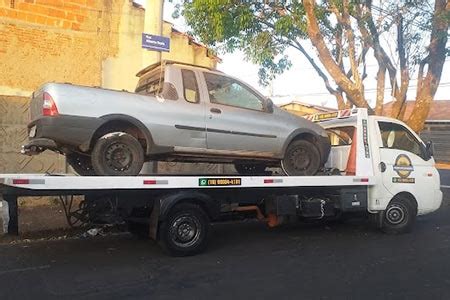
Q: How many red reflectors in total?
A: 4